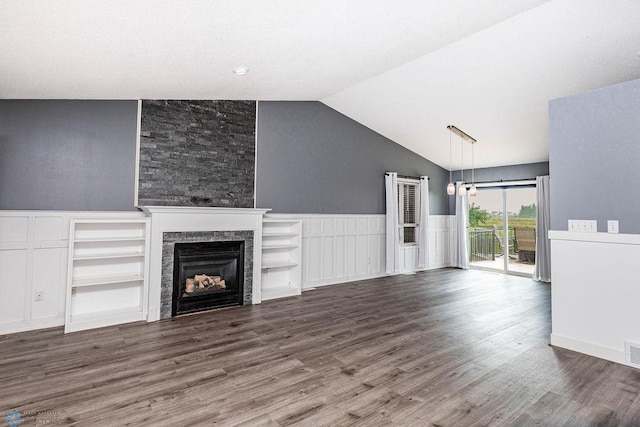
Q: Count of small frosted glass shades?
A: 3